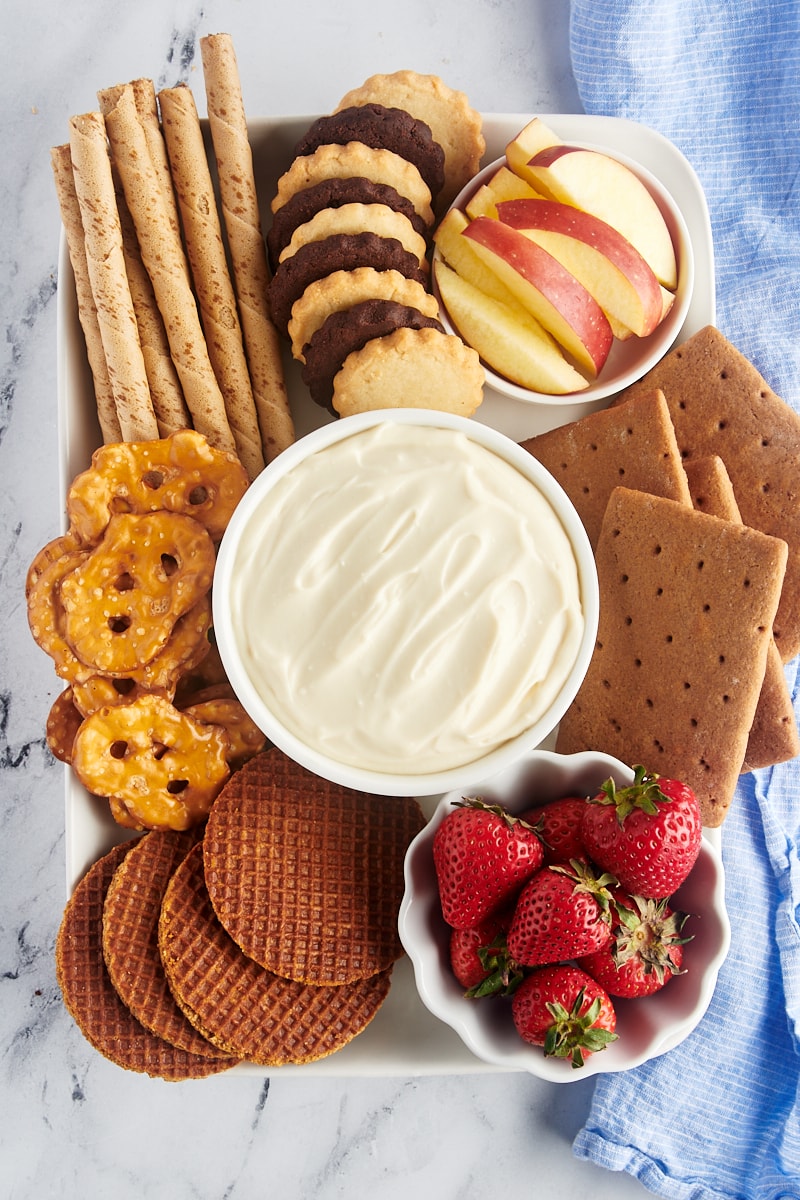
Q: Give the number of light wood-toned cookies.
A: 5